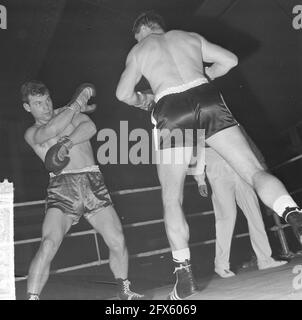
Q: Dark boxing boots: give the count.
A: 4